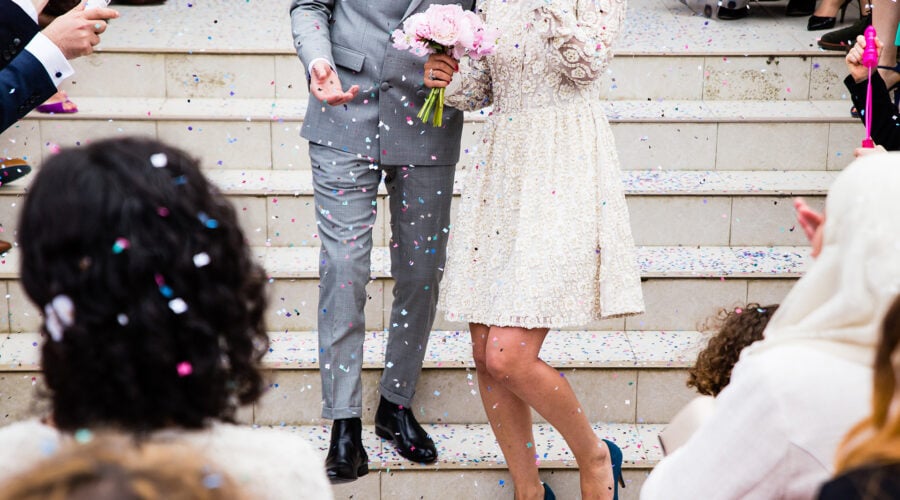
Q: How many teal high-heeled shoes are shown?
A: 2